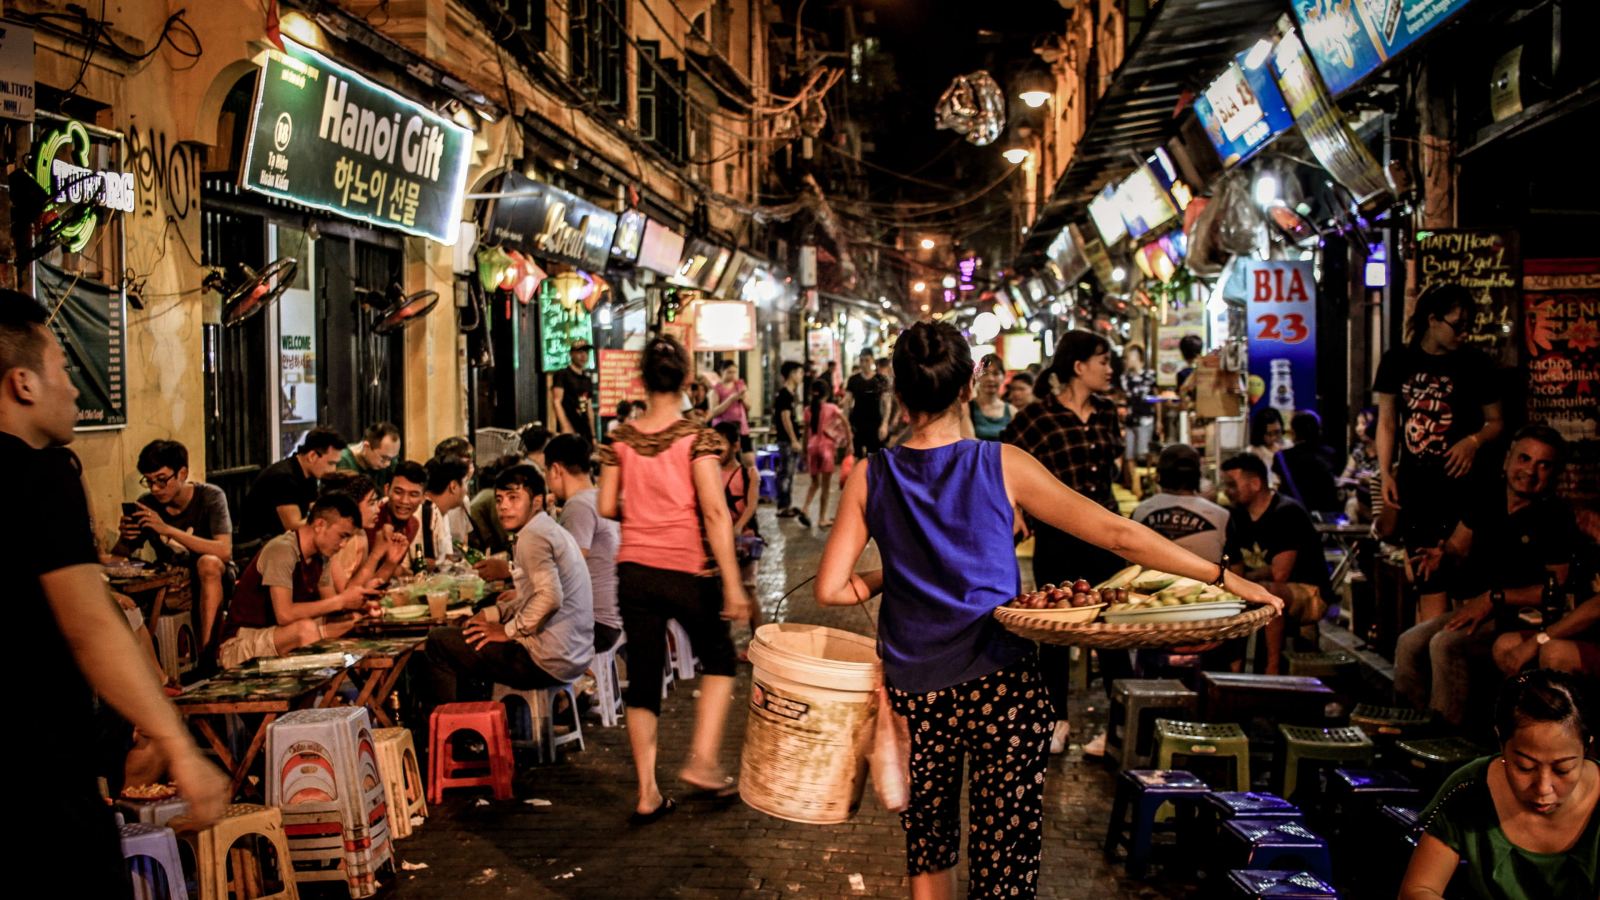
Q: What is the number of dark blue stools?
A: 6